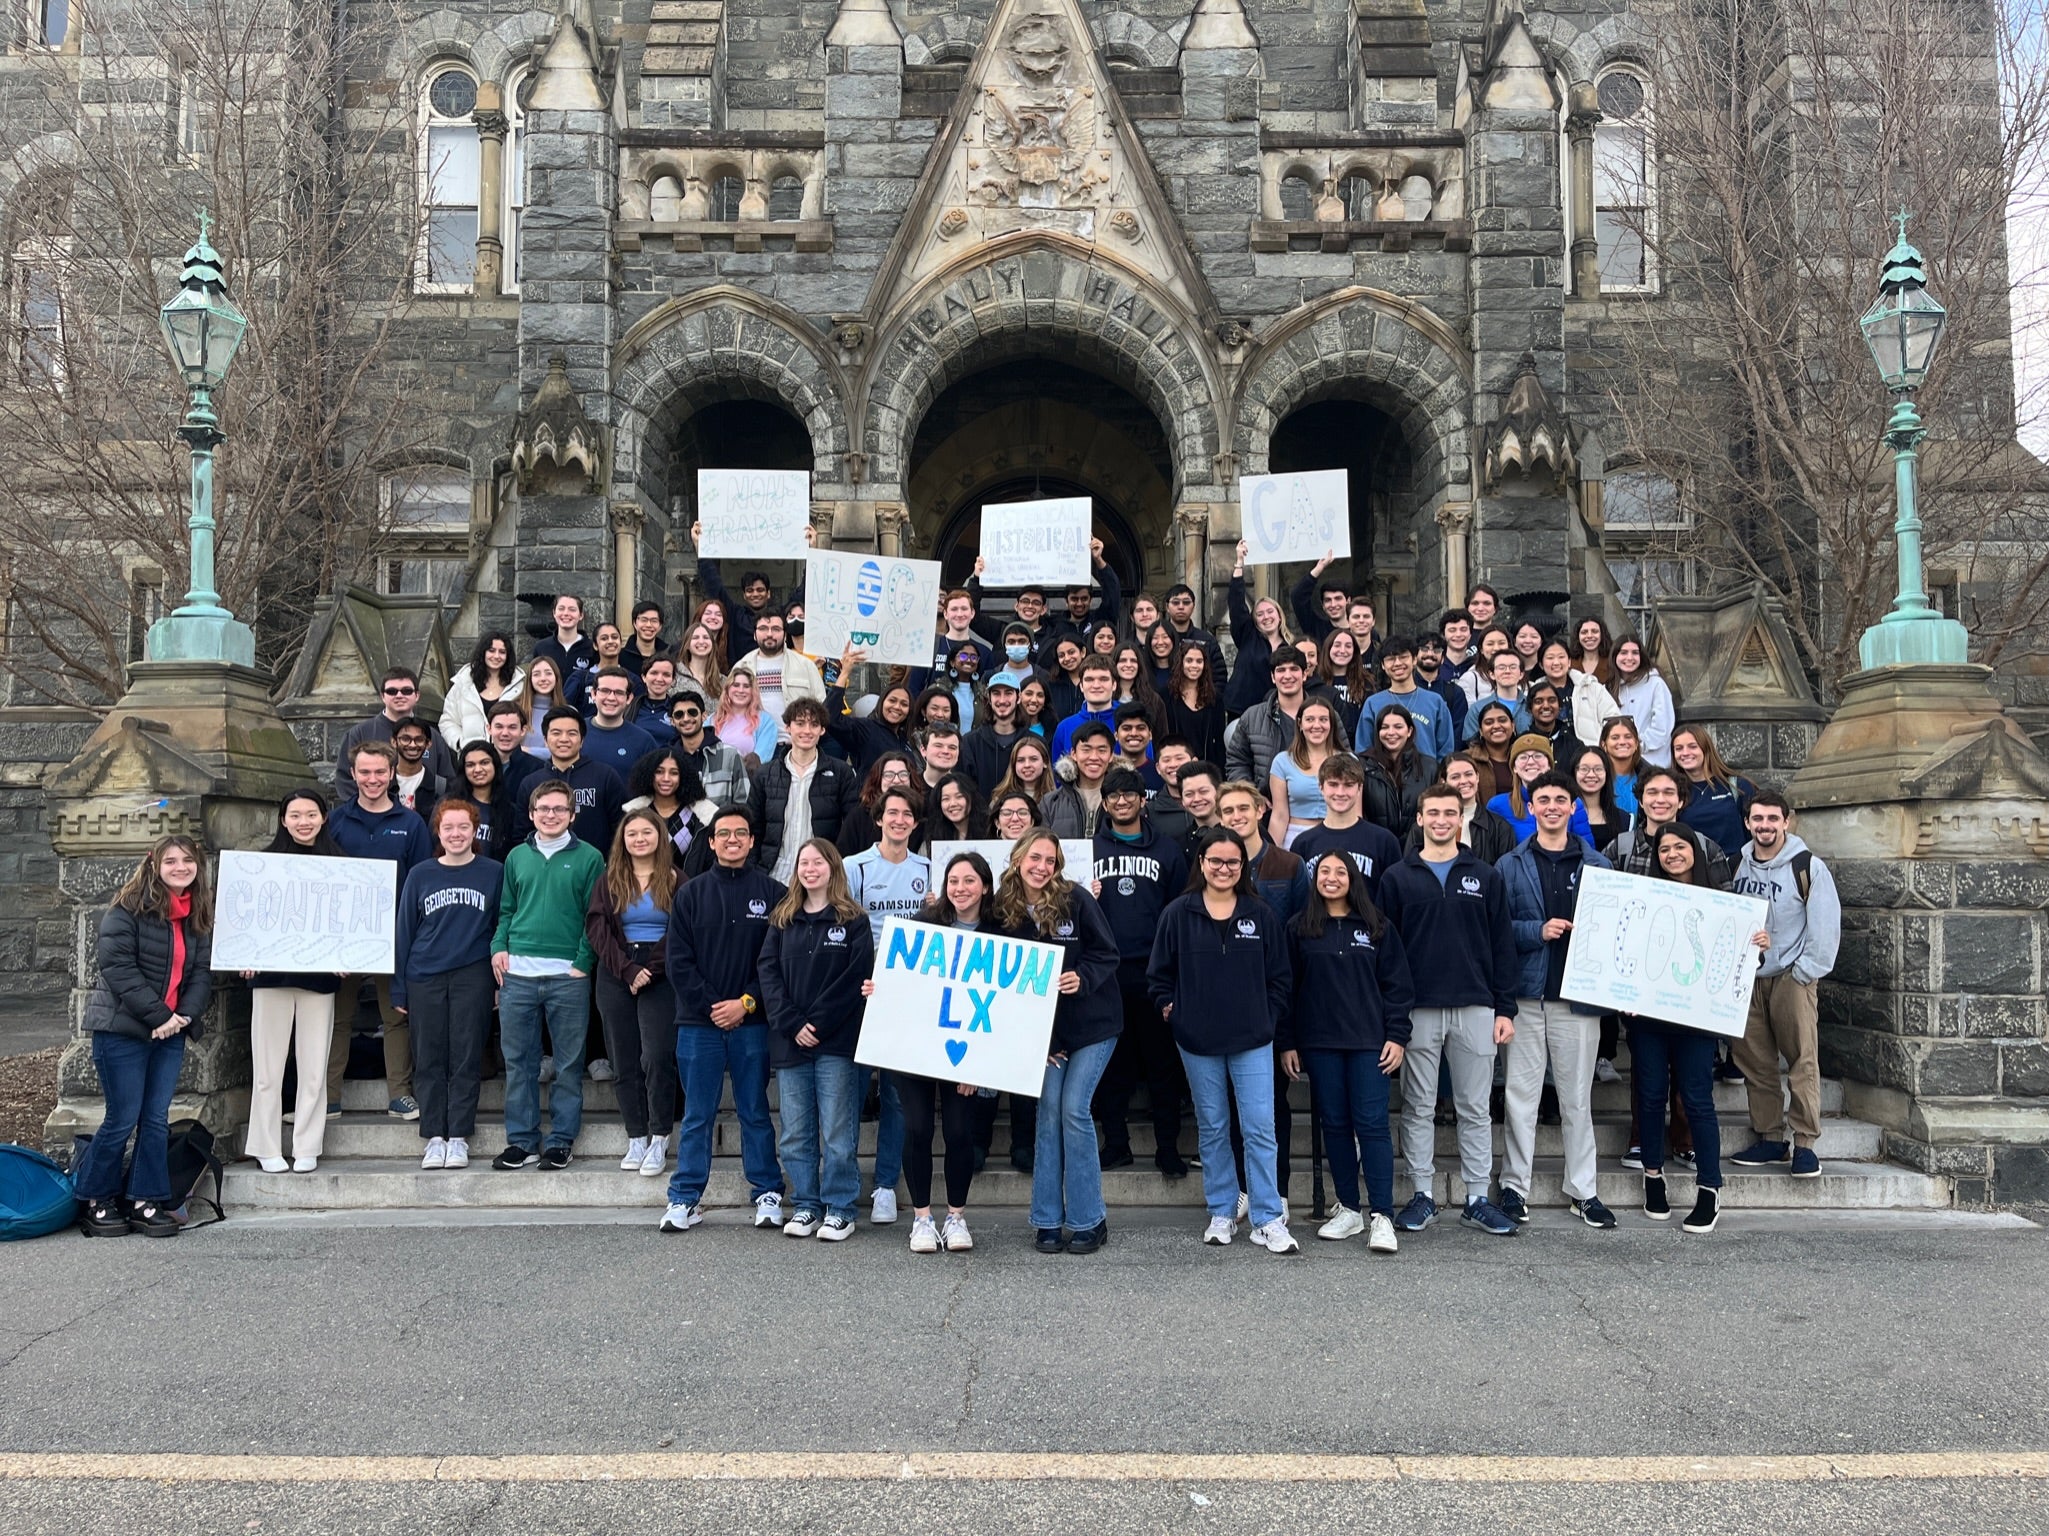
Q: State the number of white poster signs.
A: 8